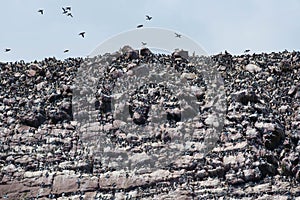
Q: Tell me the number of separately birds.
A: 12